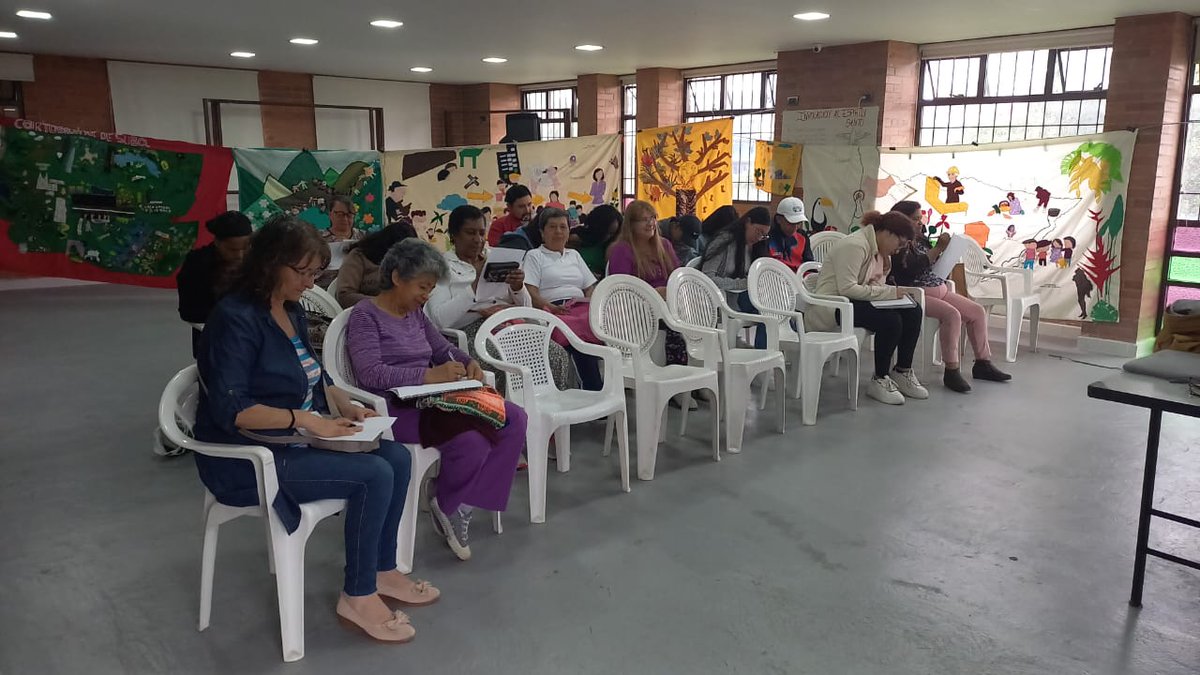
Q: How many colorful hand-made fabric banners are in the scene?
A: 6